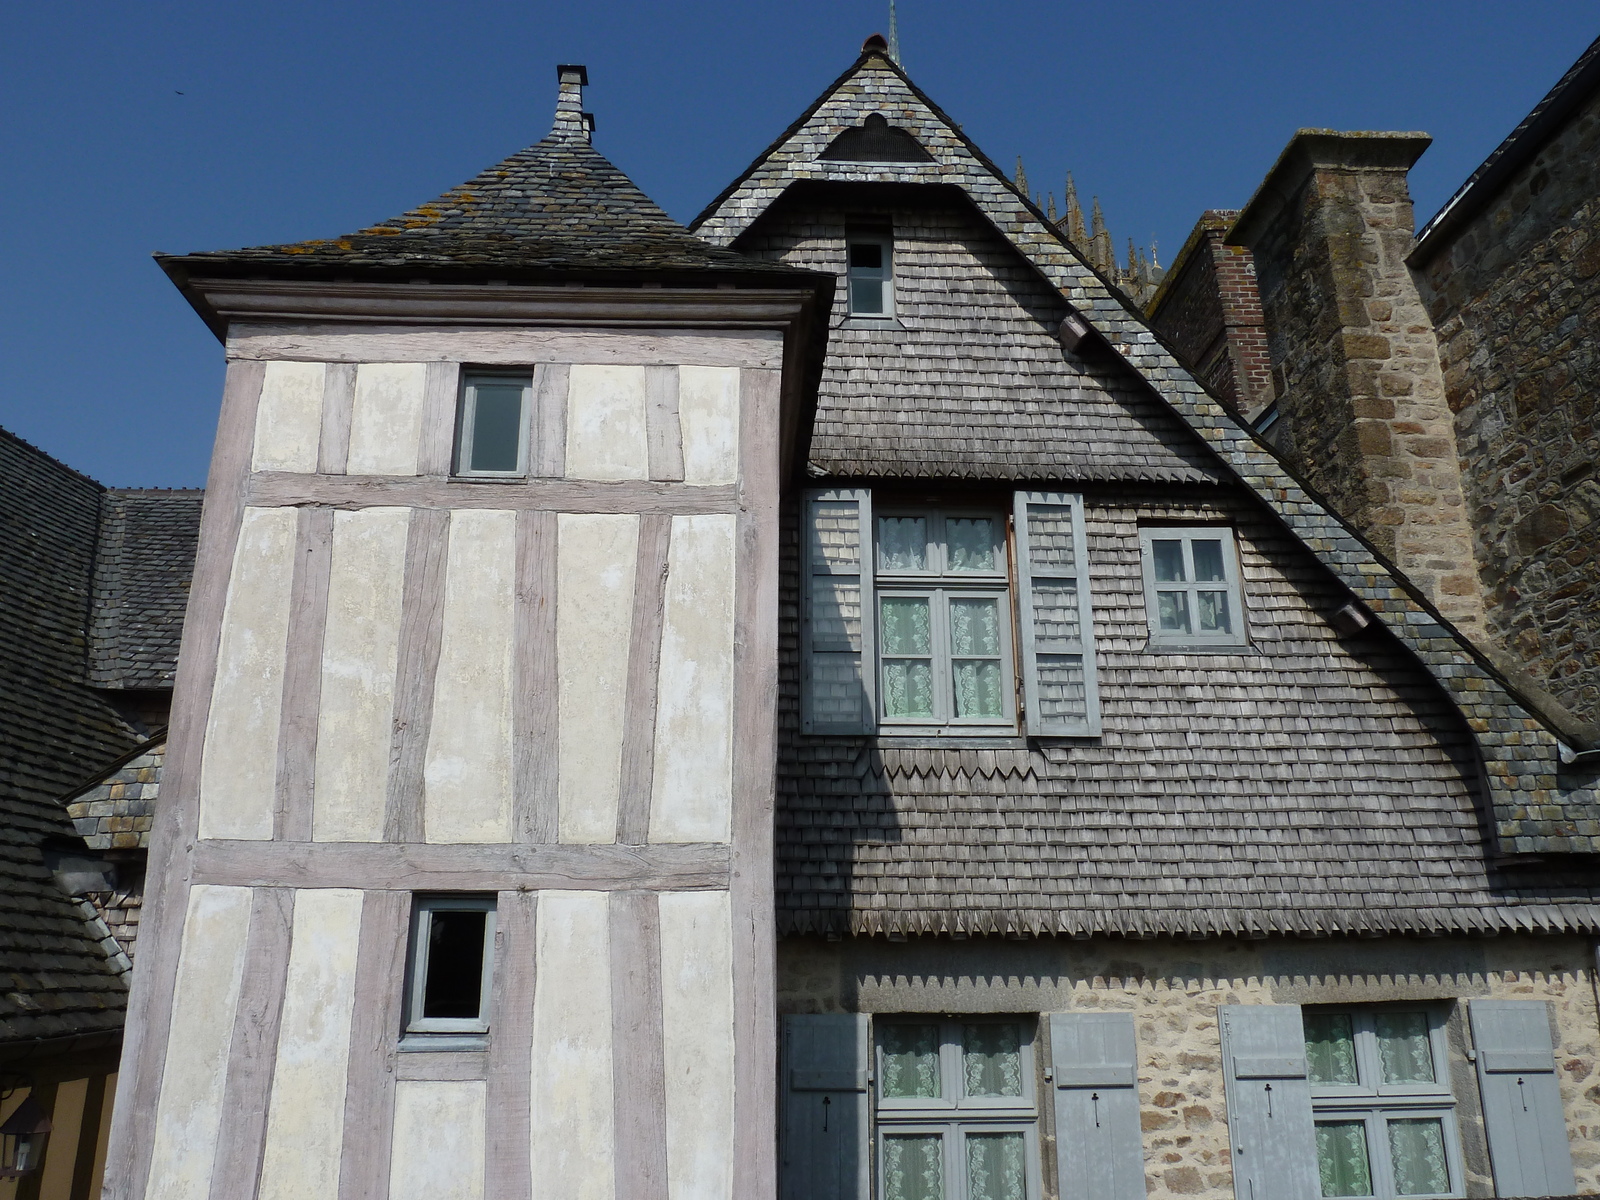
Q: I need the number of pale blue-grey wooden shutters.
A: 6